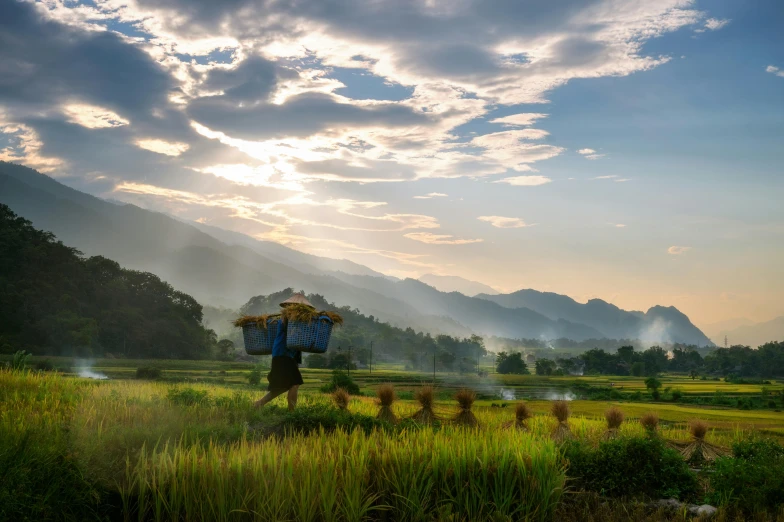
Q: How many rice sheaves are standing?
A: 9